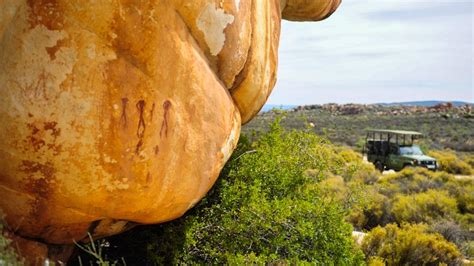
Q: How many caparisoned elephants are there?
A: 0